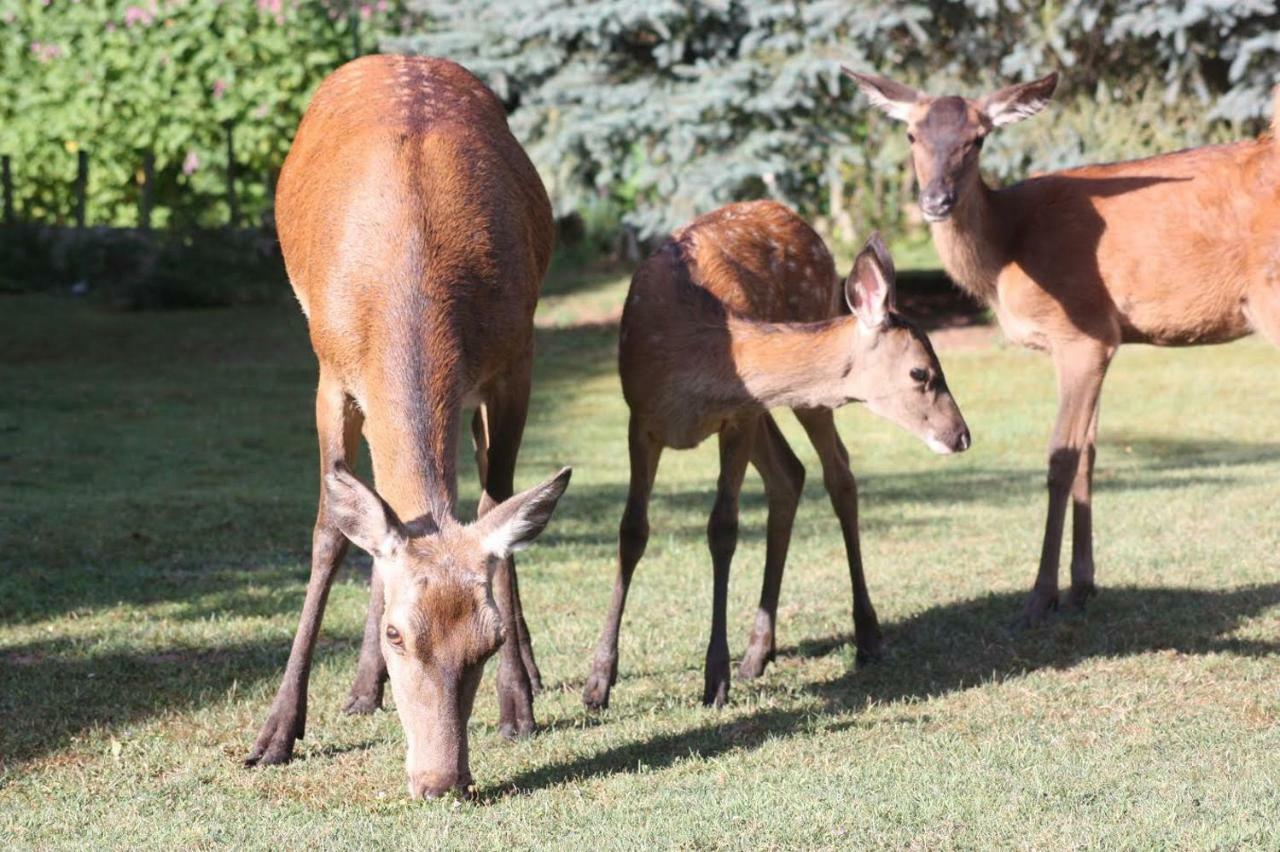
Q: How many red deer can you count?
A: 3